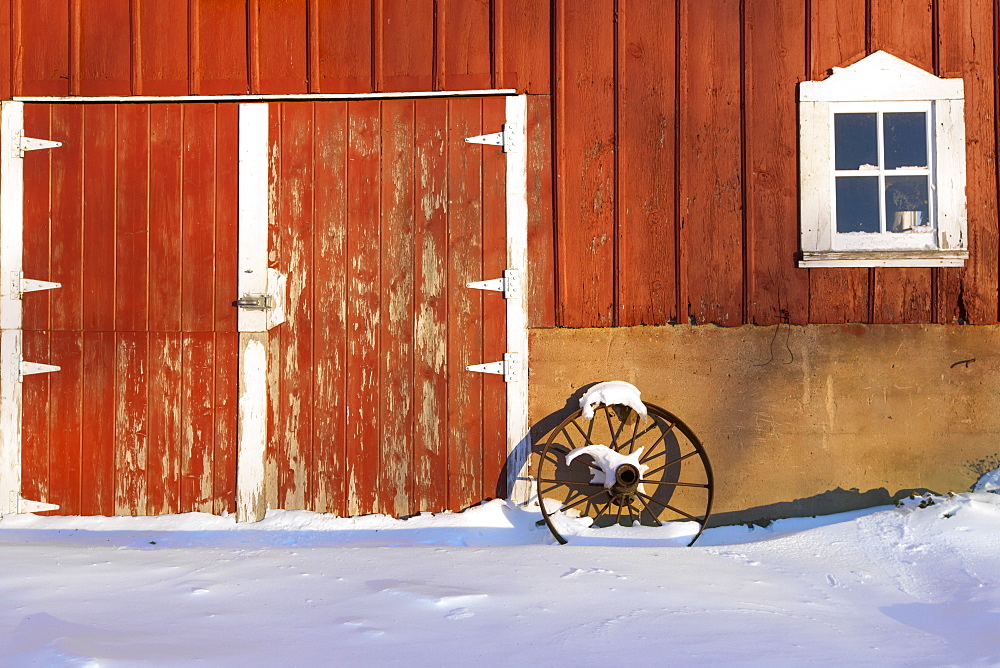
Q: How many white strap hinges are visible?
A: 7